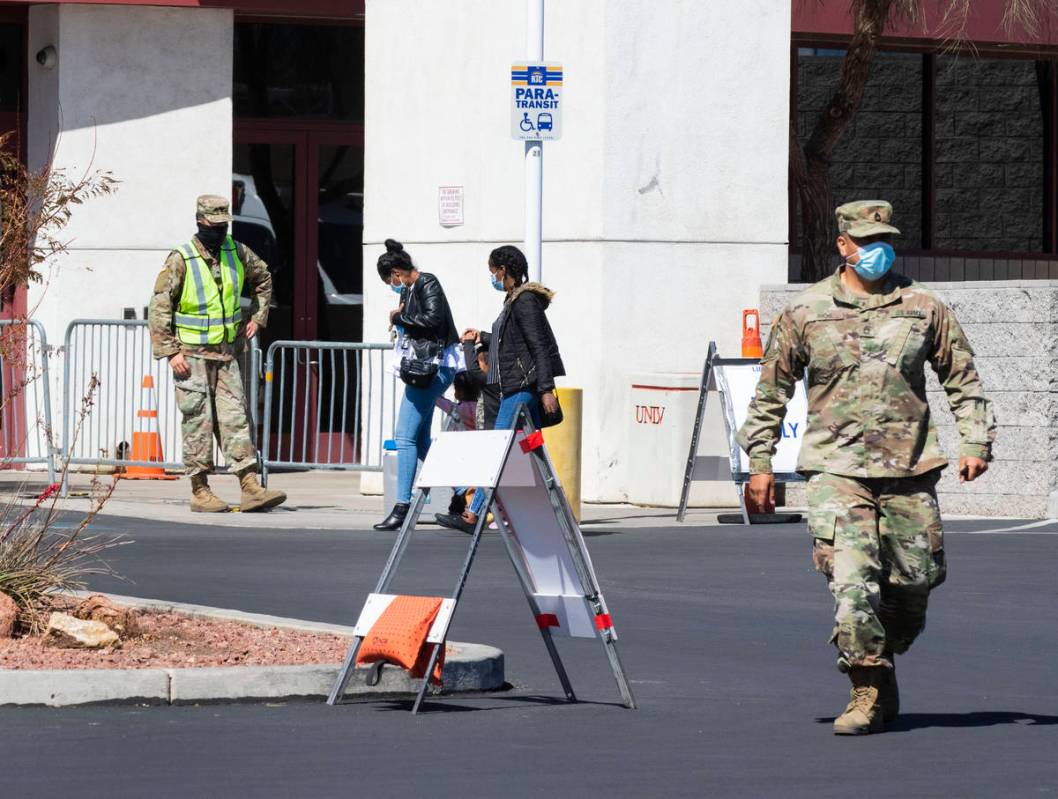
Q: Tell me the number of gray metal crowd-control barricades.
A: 3